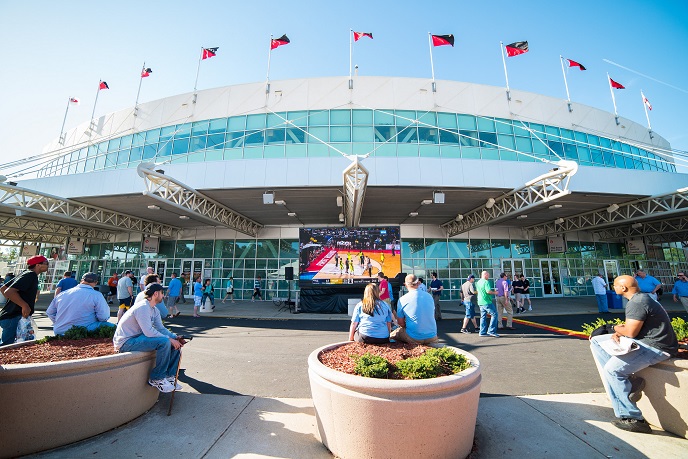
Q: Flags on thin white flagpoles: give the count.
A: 11